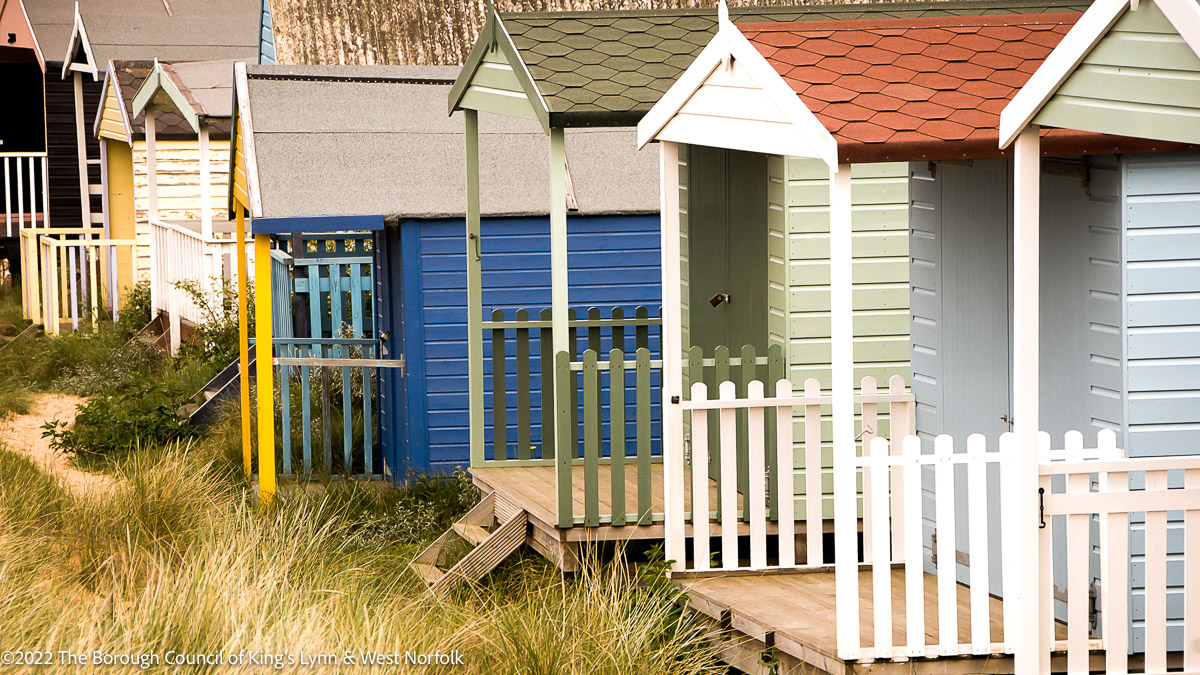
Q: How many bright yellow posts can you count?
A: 2